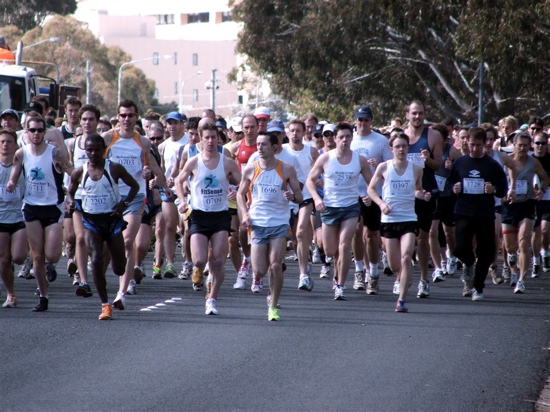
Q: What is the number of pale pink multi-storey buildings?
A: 1